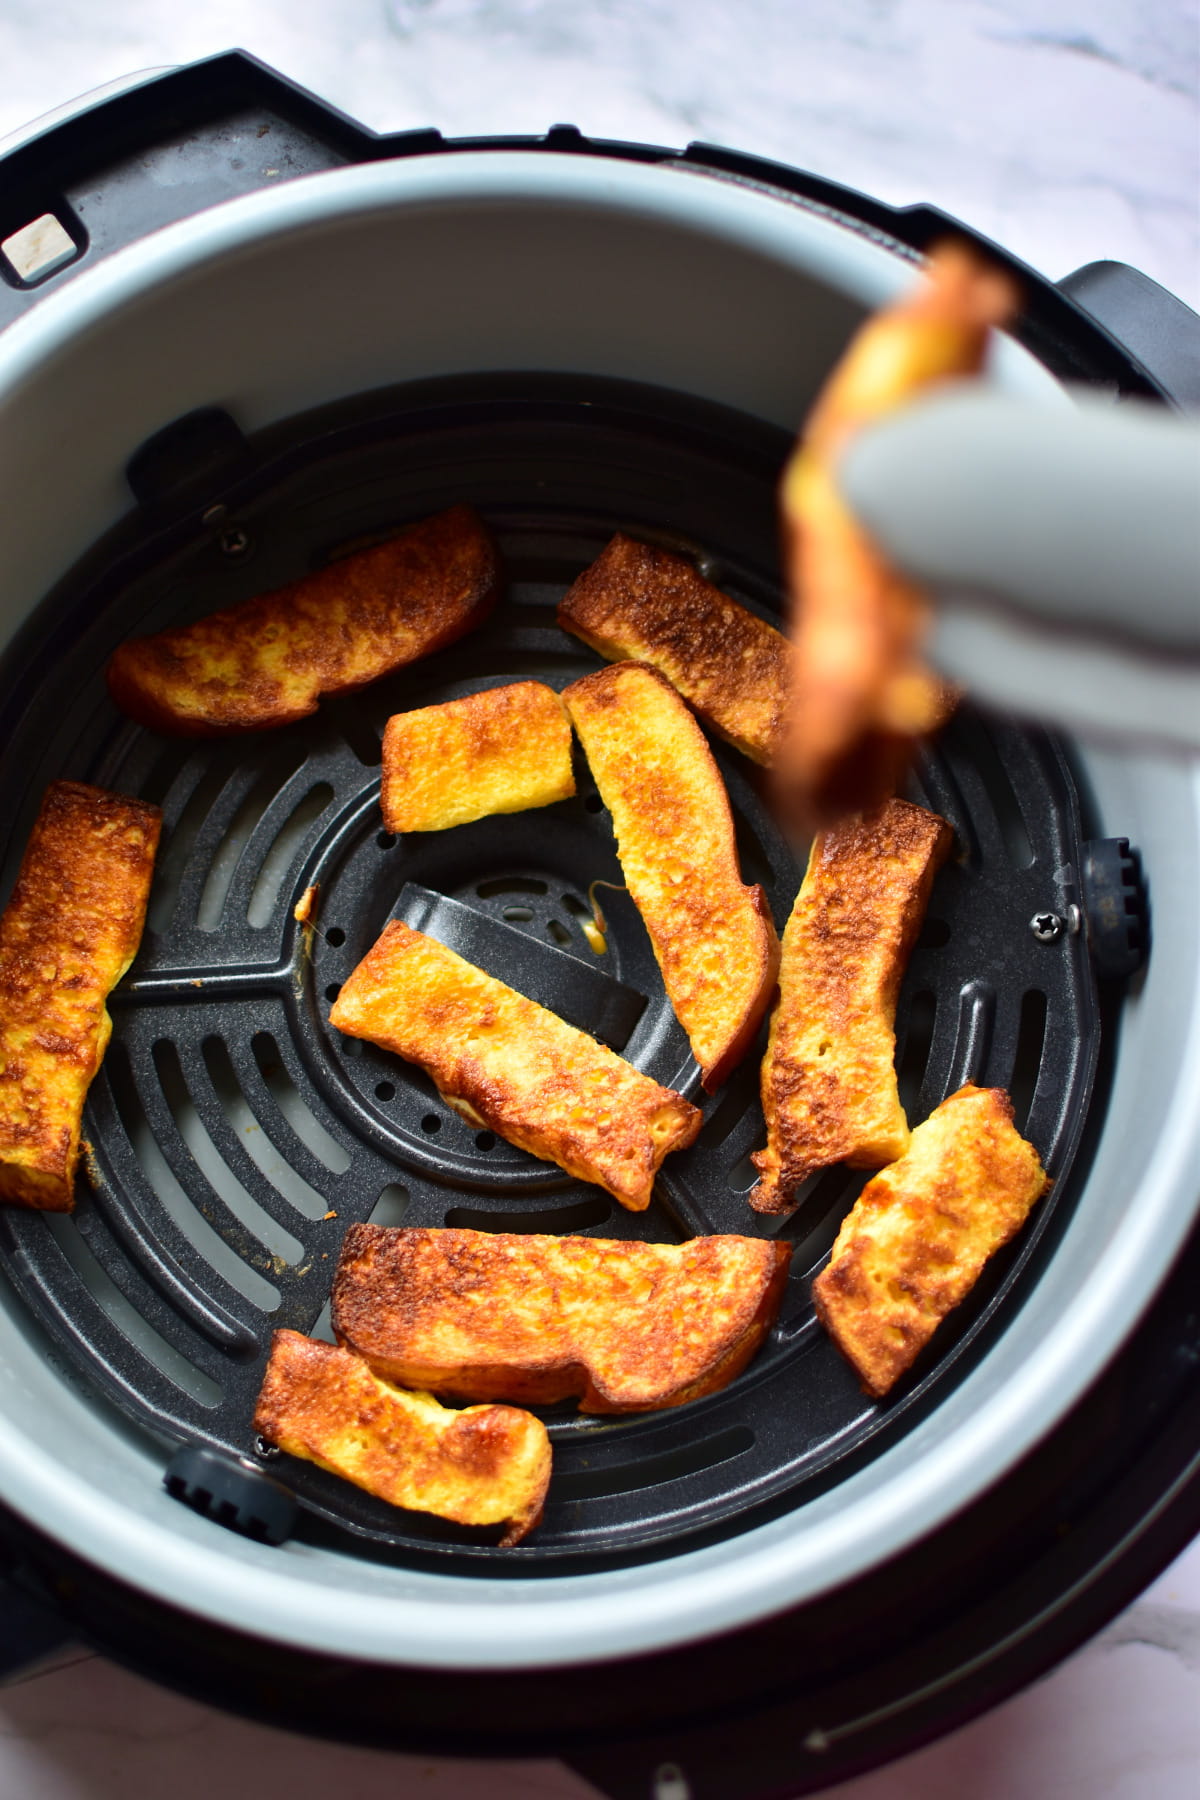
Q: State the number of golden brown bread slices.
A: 11